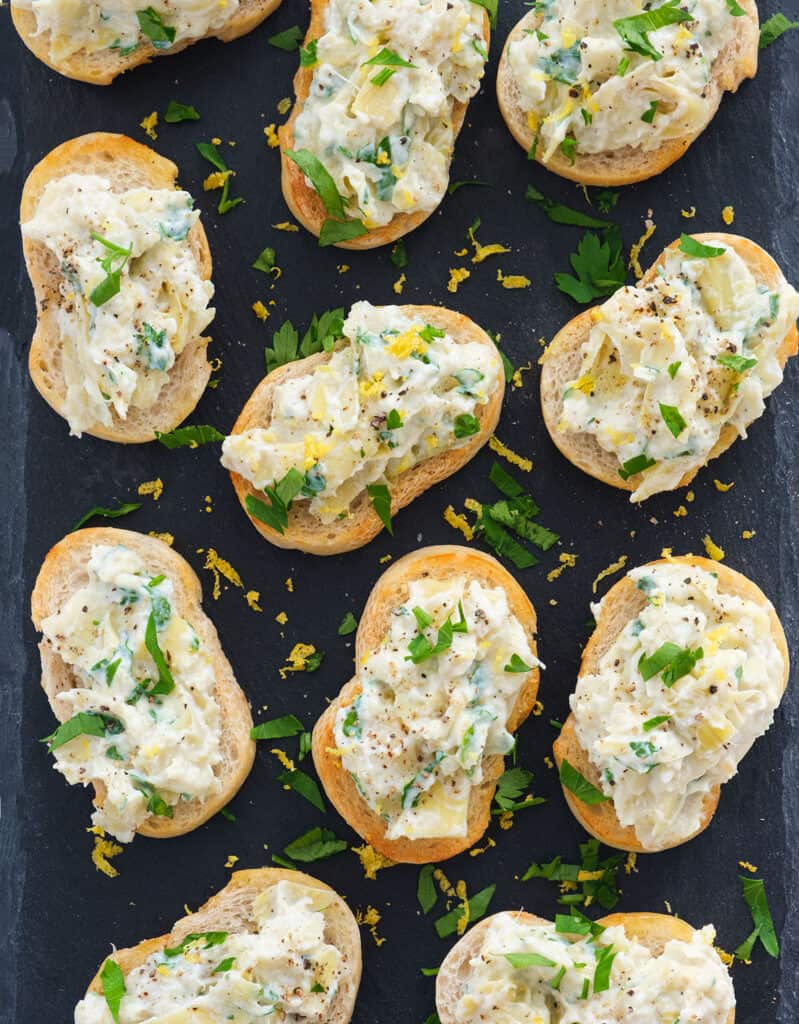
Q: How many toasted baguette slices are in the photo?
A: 11